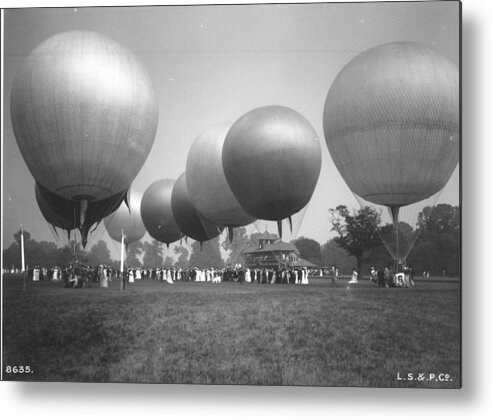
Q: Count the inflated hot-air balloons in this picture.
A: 8